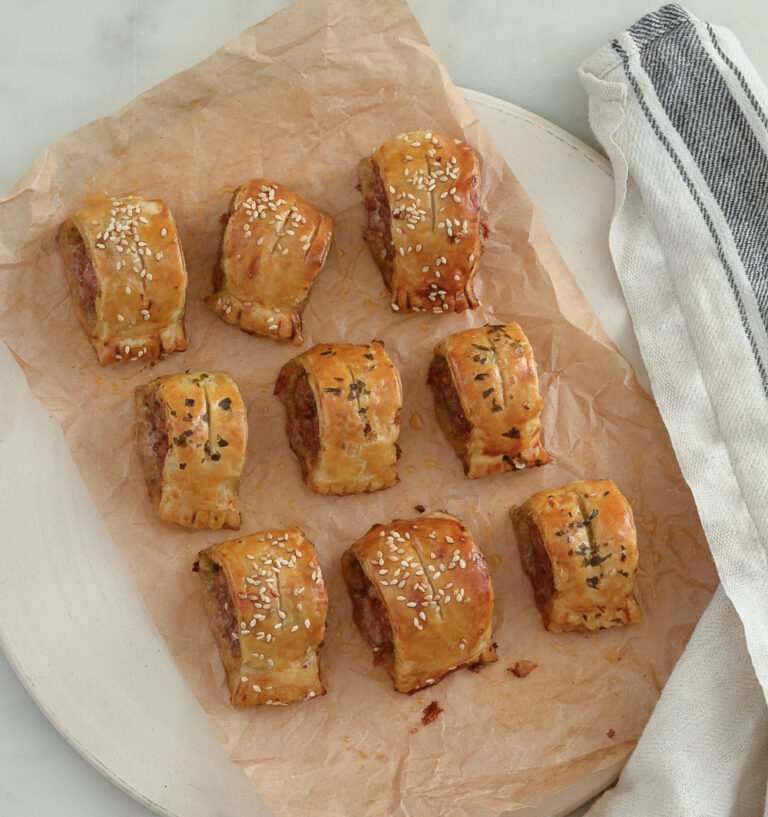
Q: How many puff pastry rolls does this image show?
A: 9